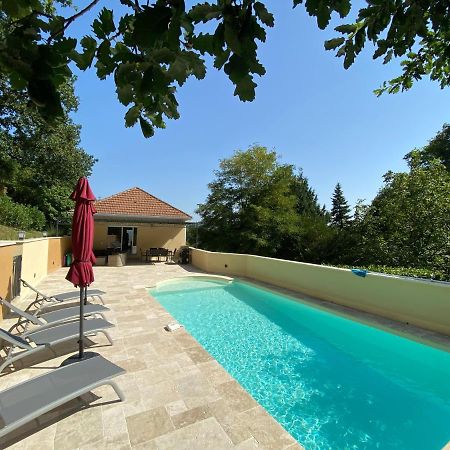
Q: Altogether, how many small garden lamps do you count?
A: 2